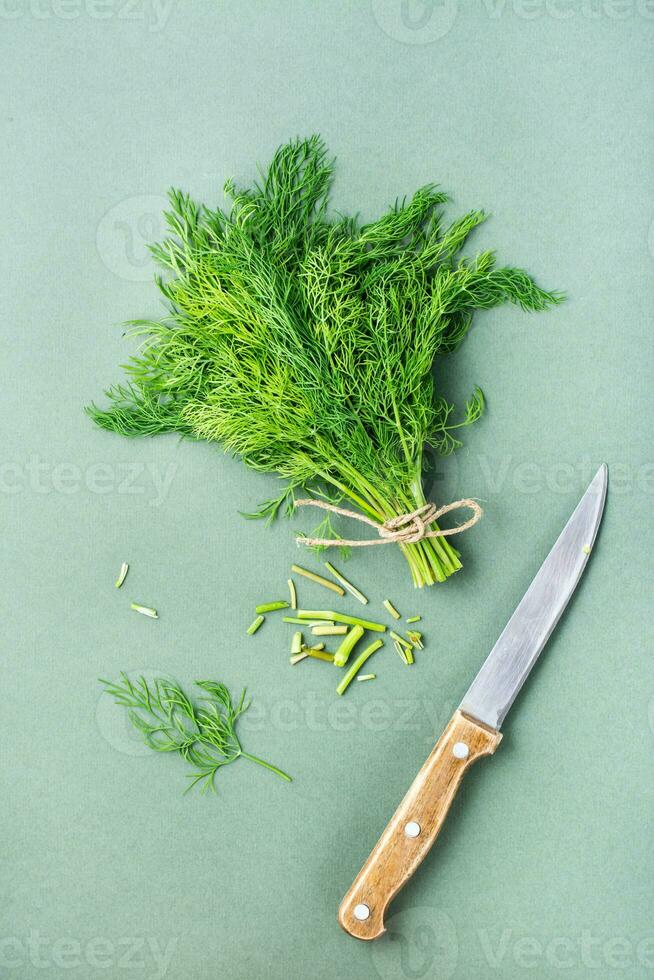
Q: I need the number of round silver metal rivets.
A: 3